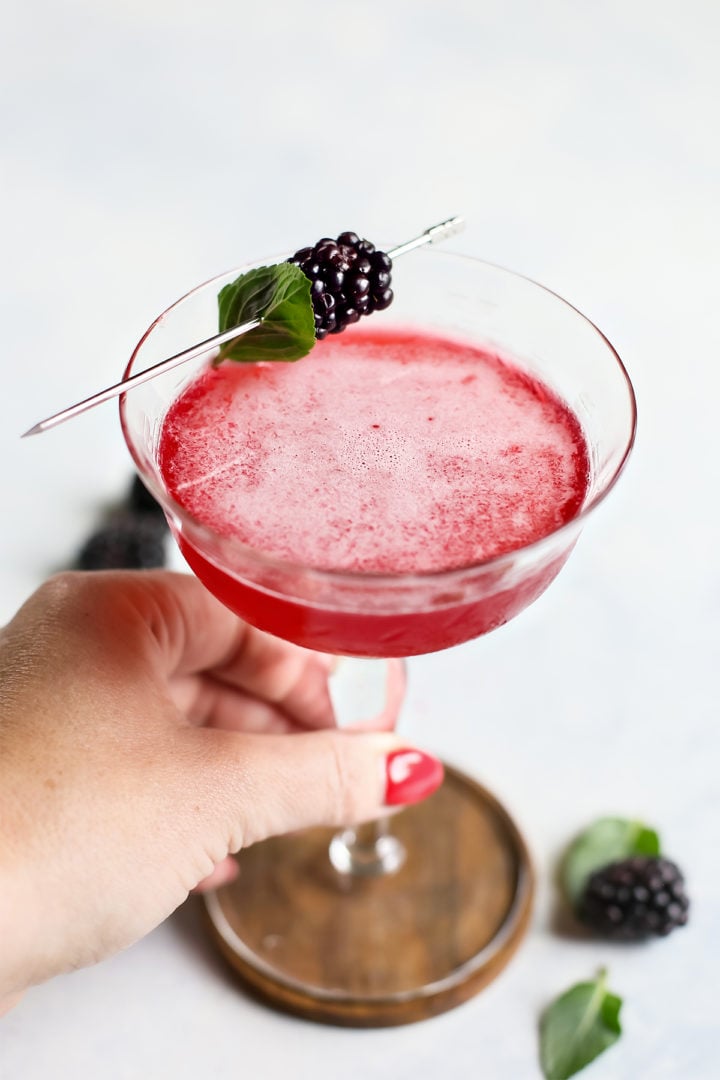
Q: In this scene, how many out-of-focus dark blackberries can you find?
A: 3